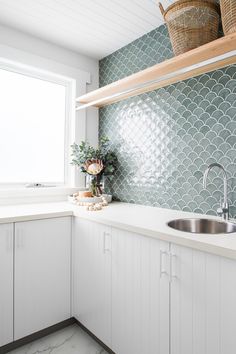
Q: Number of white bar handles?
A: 5